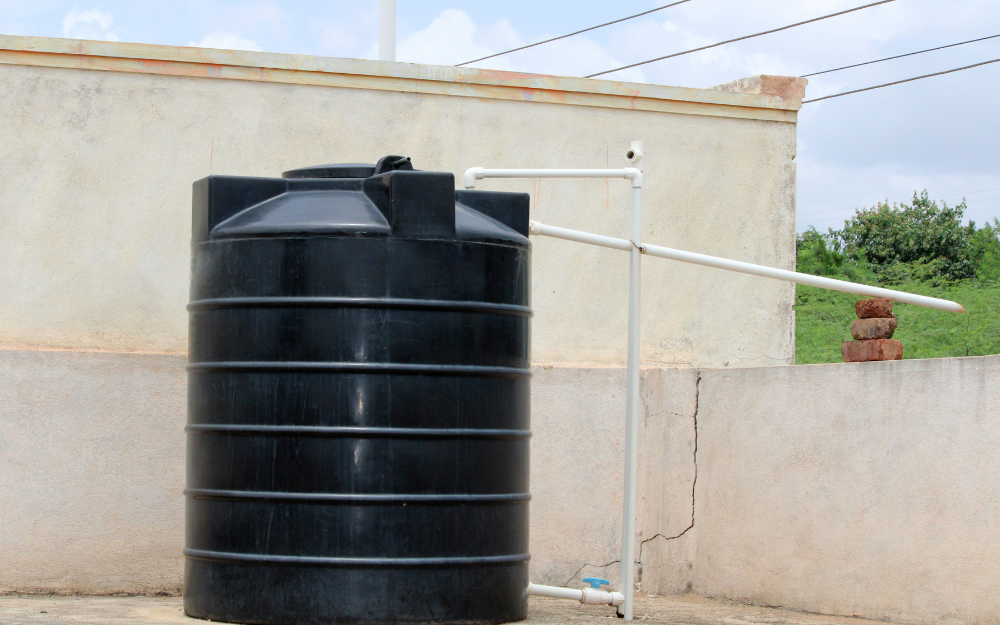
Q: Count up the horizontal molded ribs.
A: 5